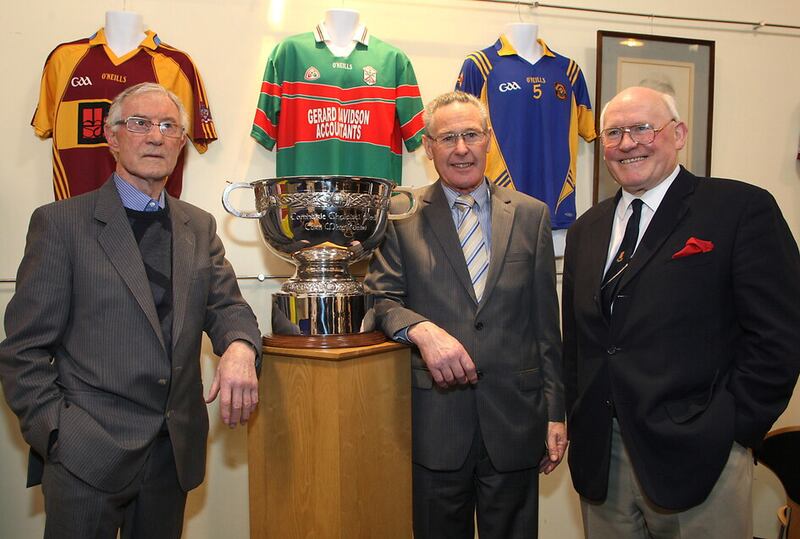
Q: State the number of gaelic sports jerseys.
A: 3